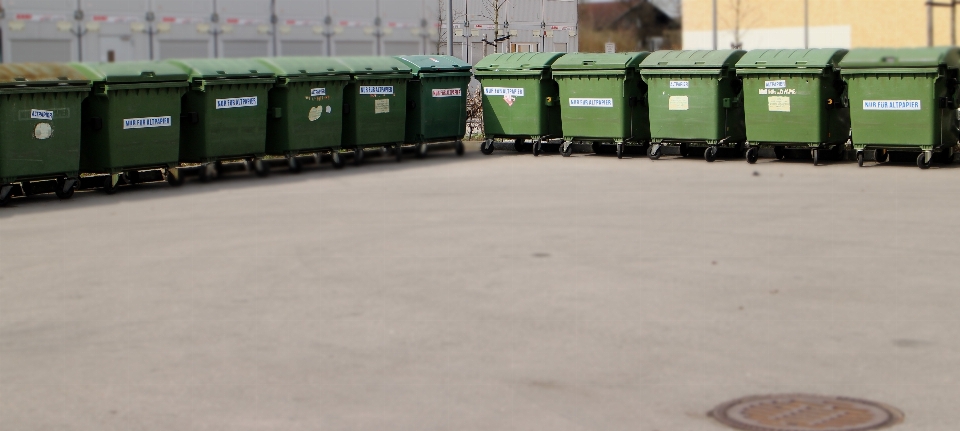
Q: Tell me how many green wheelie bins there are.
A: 11